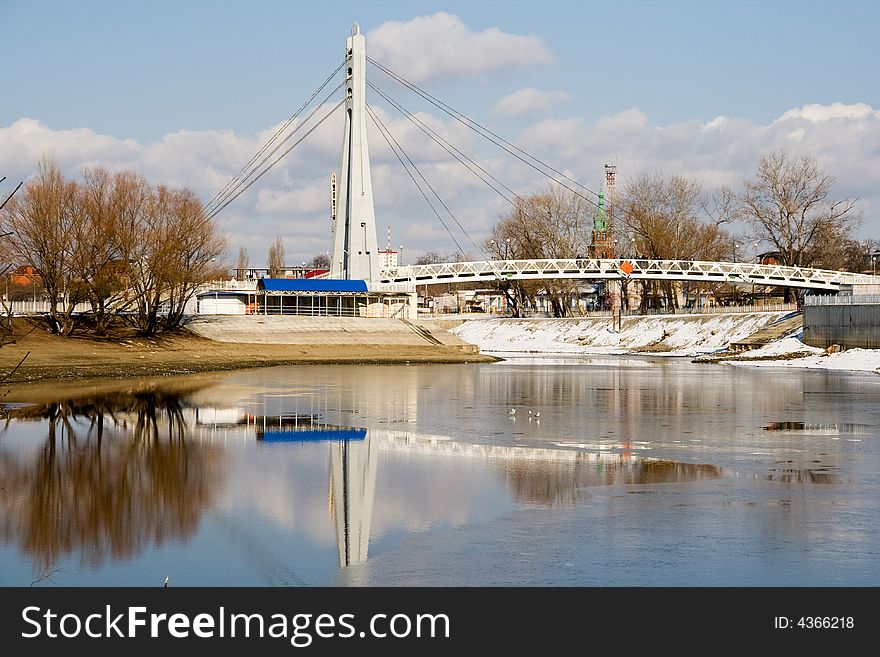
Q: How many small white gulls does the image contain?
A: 3